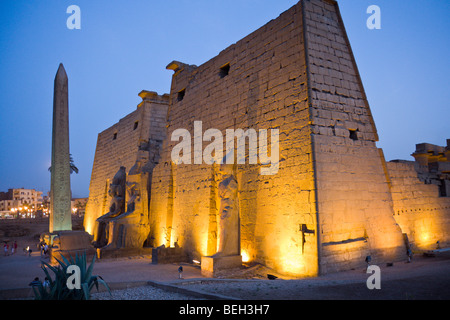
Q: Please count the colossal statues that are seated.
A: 2